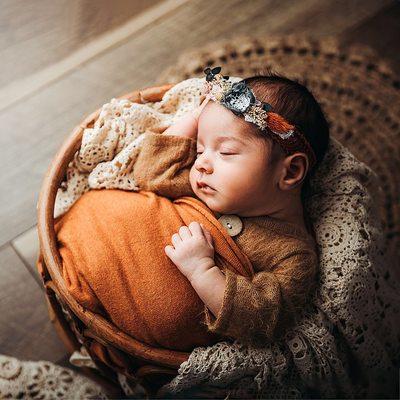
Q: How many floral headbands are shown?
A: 1